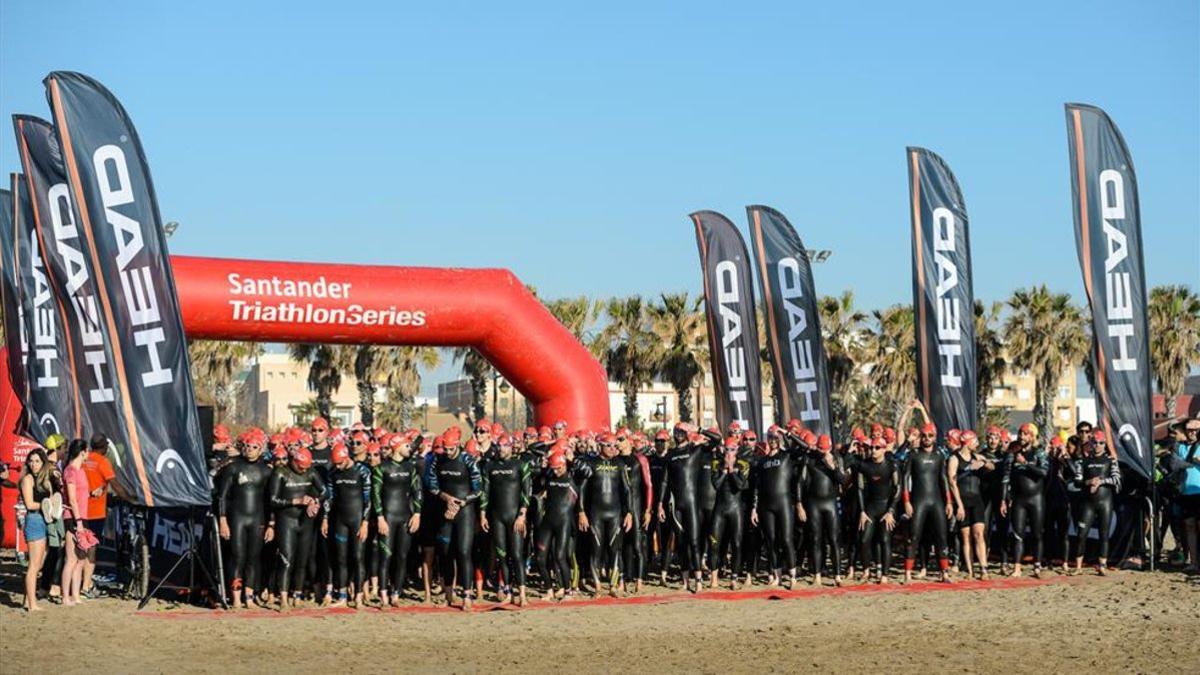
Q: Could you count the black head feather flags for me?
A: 8